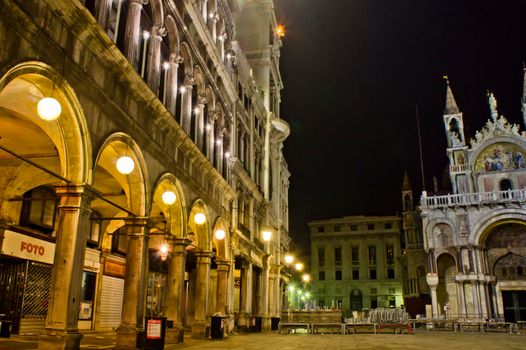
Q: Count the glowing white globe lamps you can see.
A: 5